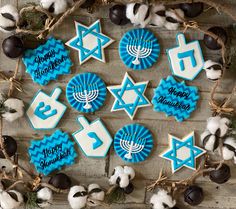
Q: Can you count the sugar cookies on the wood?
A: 12